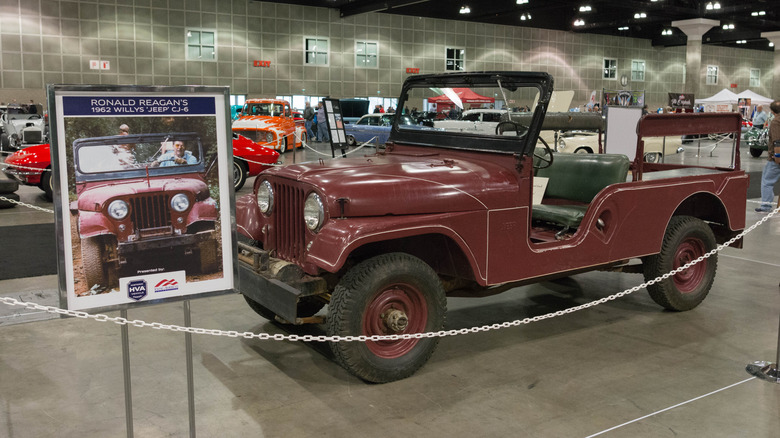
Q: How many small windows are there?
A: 8